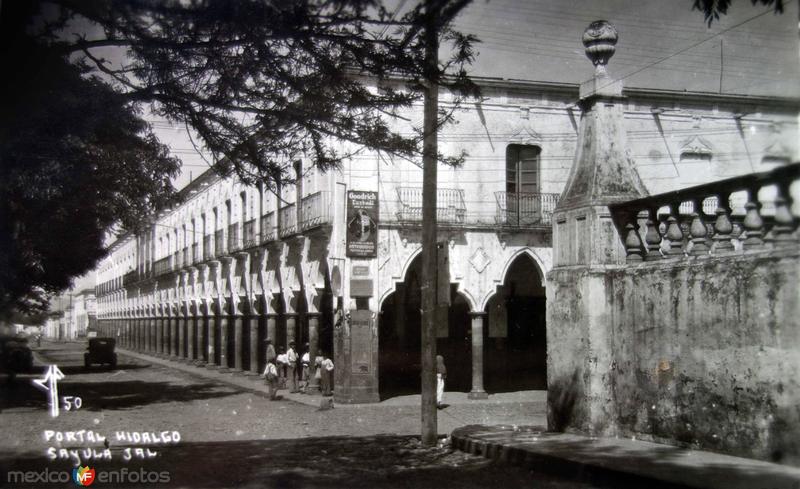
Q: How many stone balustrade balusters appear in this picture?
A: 7